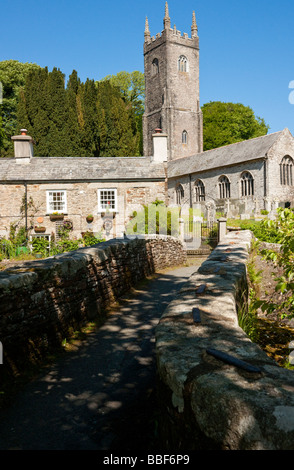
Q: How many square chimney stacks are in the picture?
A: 2